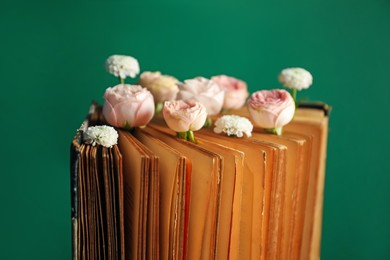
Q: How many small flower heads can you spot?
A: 4